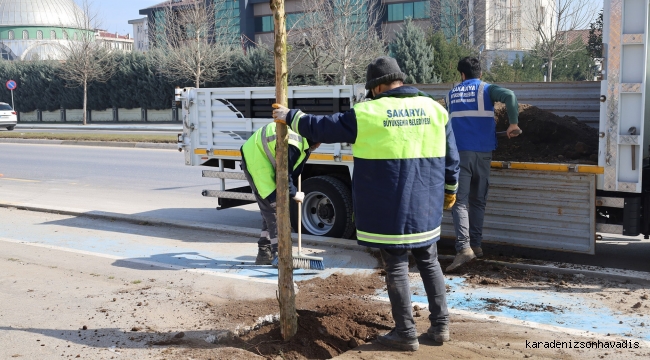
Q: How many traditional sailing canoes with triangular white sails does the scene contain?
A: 0